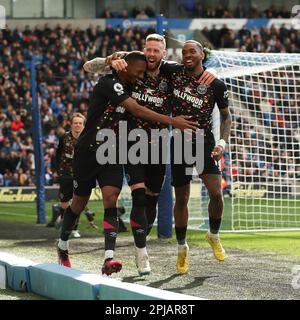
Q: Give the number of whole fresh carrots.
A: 0